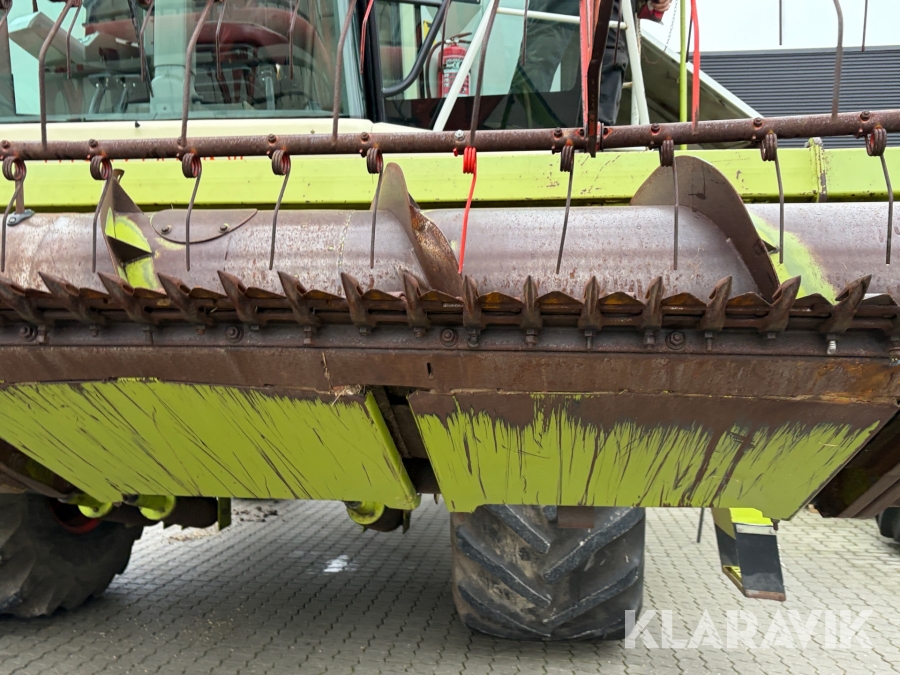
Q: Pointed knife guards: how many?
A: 15